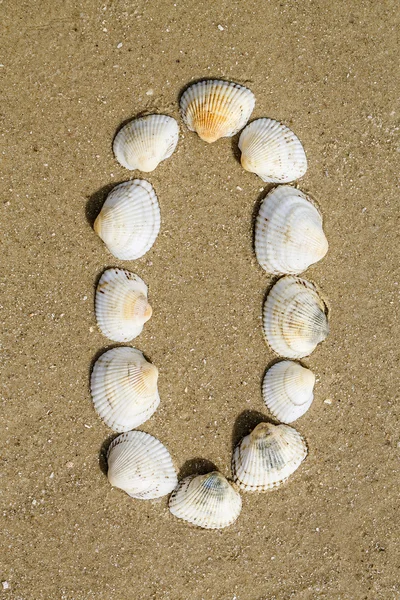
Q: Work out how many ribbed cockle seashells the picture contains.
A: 12